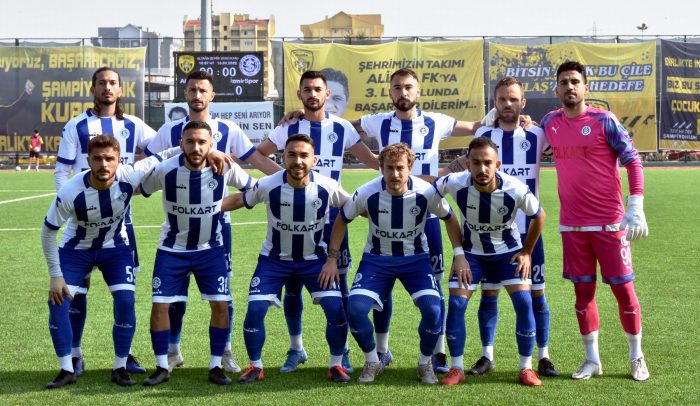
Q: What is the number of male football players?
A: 11